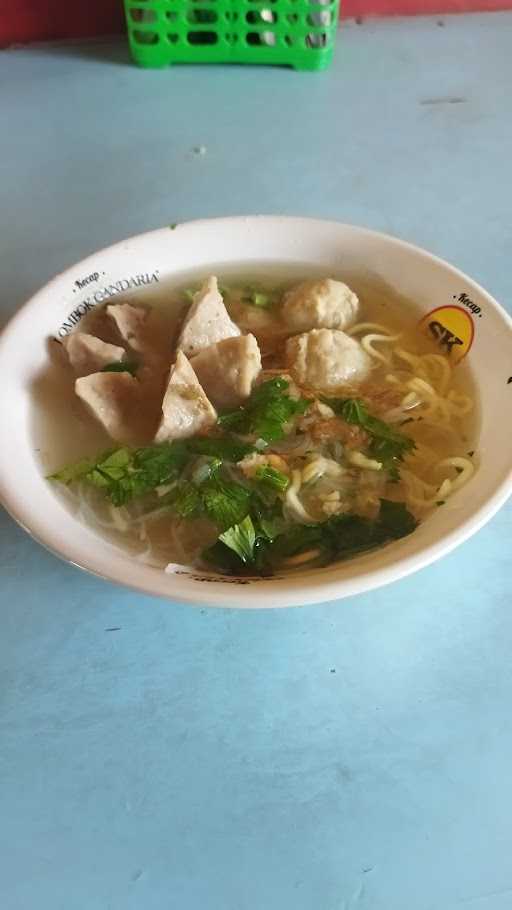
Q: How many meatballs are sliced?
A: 6